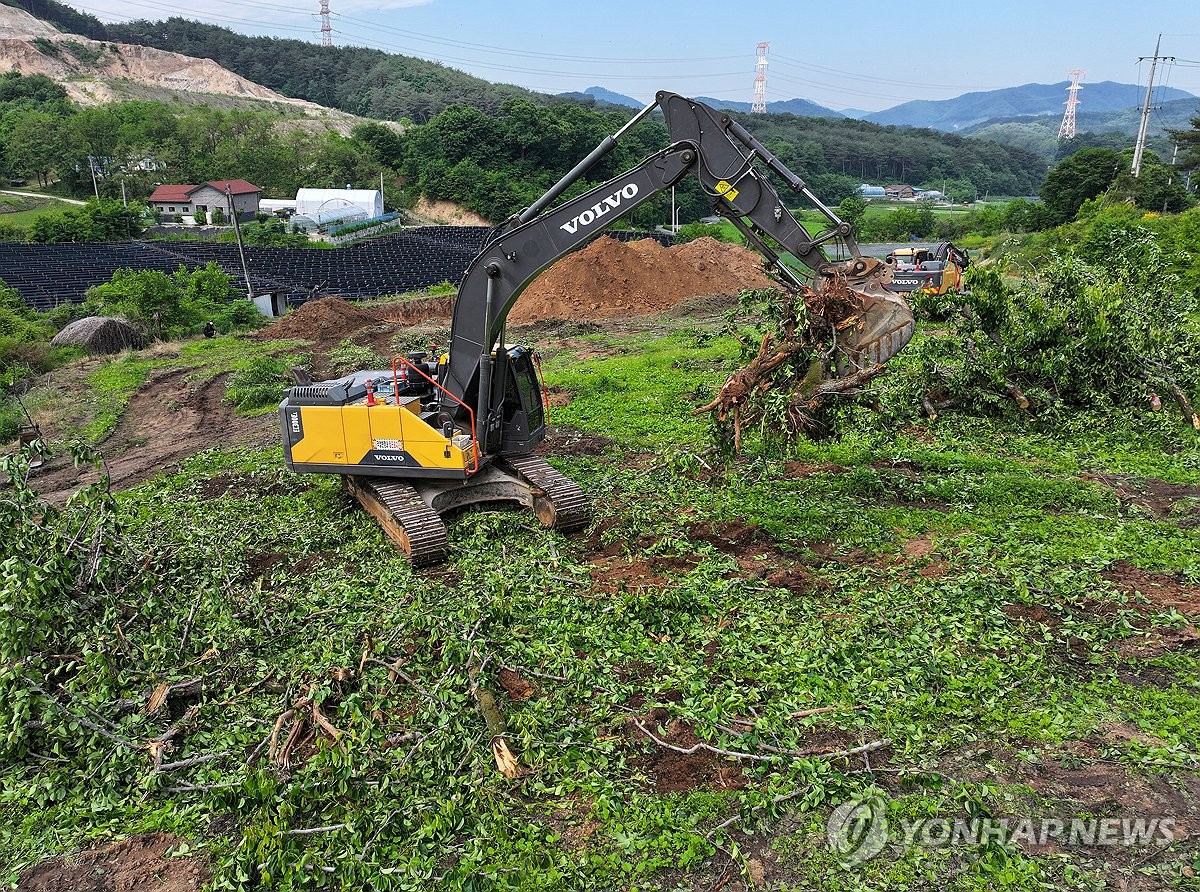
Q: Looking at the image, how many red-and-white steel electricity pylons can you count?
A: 3